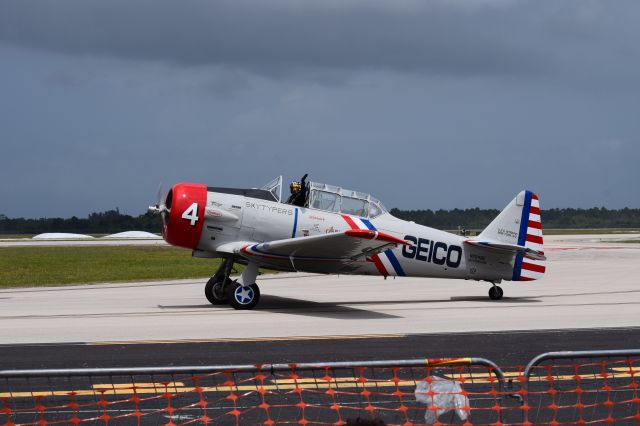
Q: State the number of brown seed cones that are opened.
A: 0